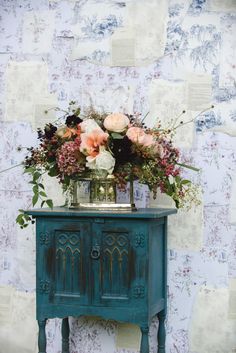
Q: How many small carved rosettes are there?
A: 4